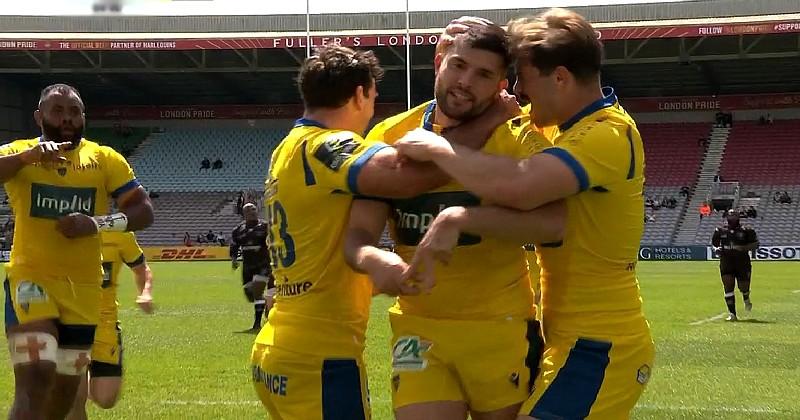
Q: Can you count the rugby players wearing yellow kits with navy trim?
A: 5